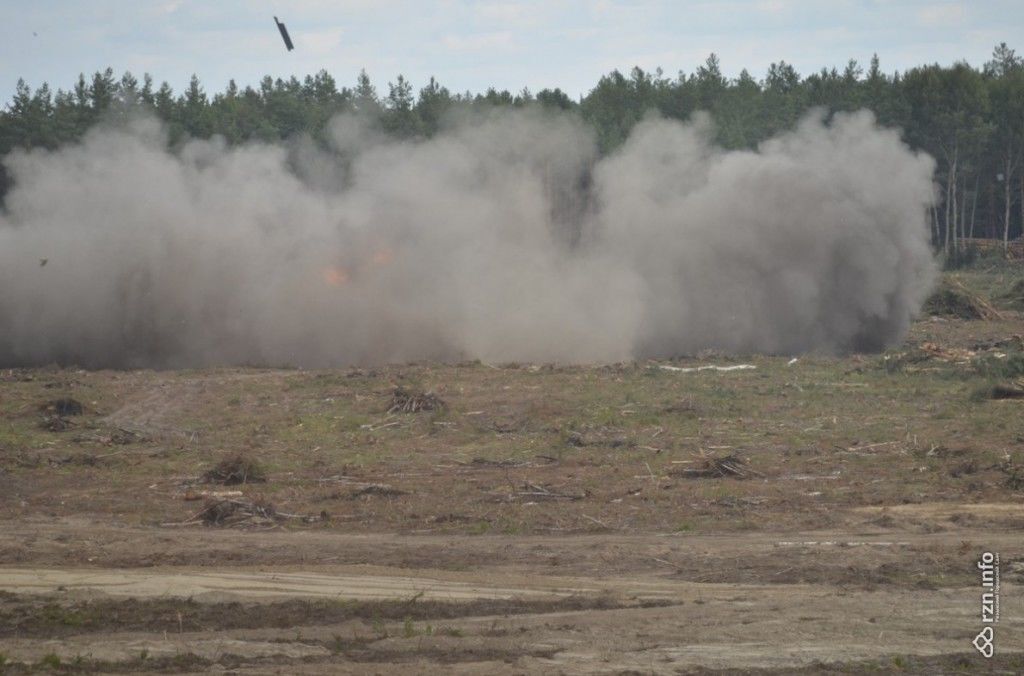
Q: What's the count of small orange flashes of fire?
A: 2